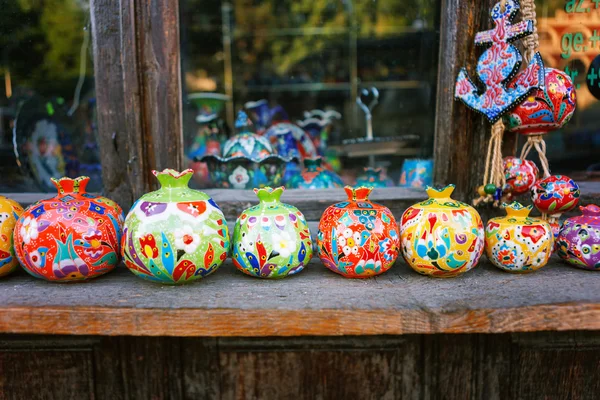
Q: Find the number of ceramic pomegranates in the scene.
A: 8